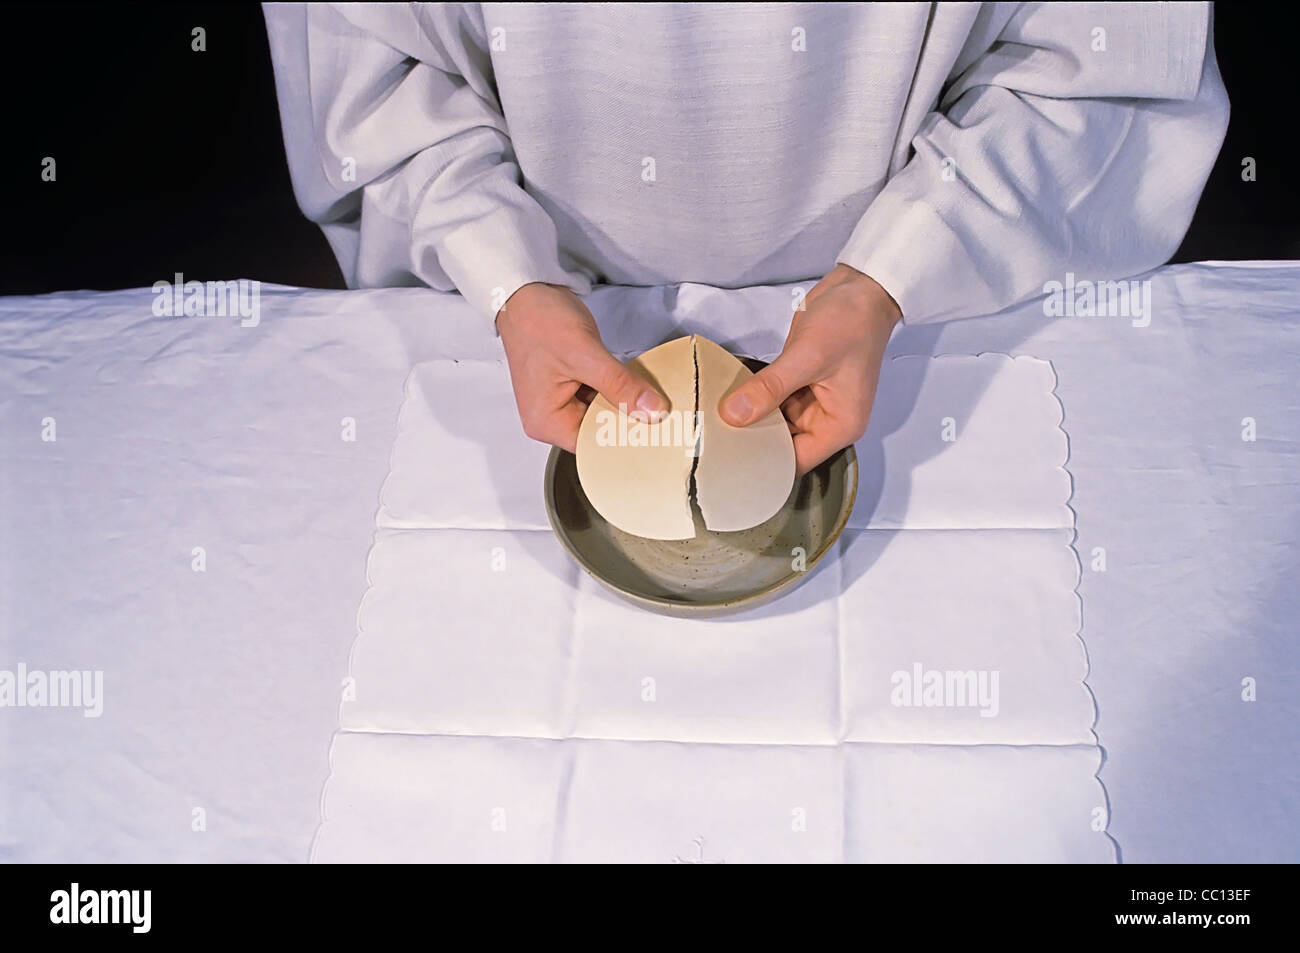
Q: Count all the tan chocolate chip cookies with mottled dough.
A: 0